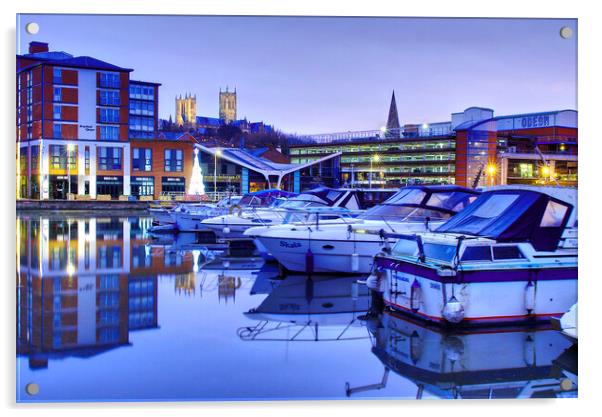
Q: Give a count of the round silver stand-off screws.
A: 4